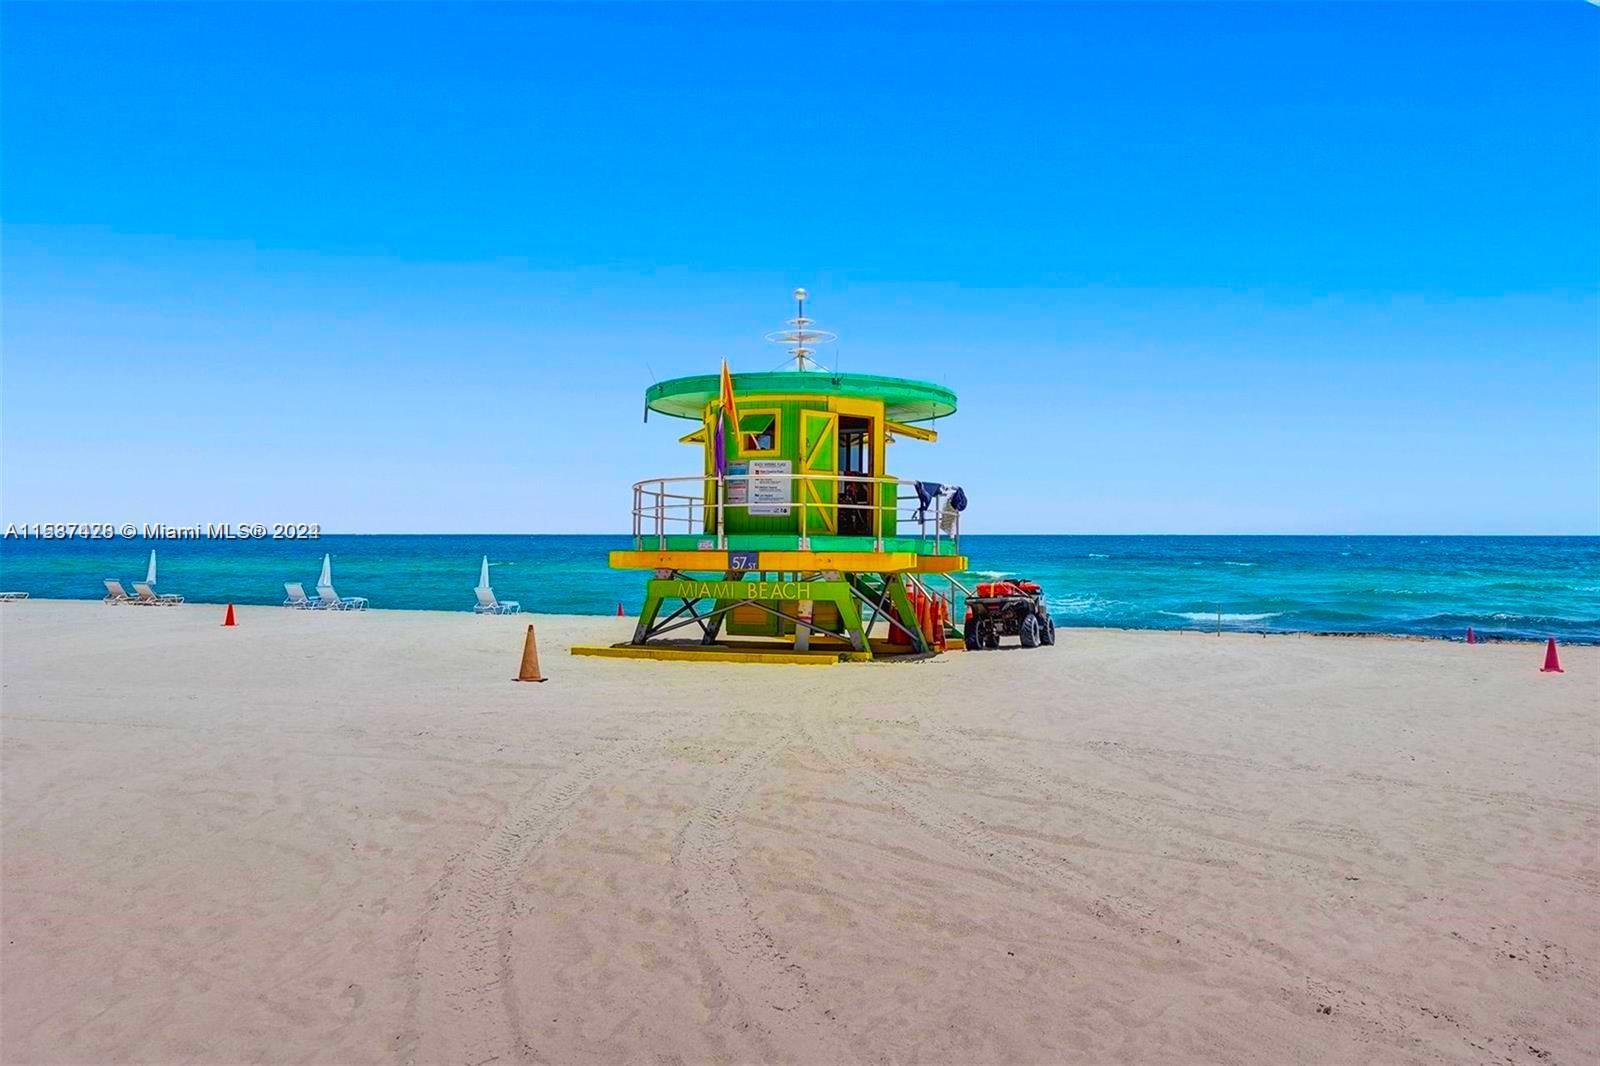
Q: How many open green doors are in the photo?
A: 1